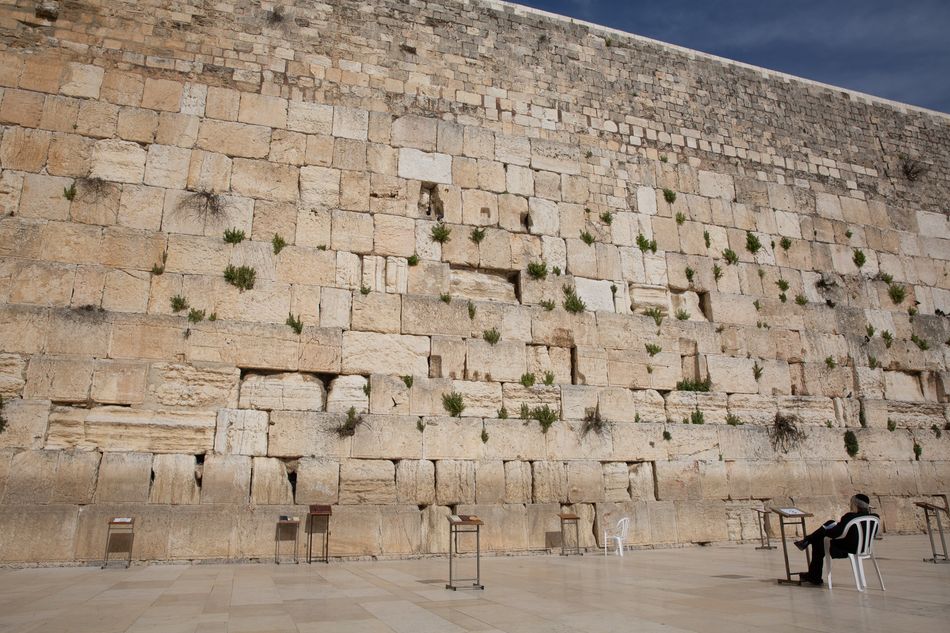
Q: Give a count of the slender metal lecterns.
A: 8